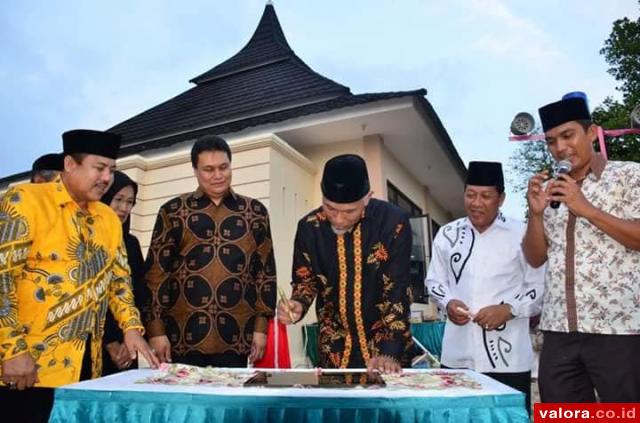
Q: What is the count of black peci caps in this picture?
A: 5